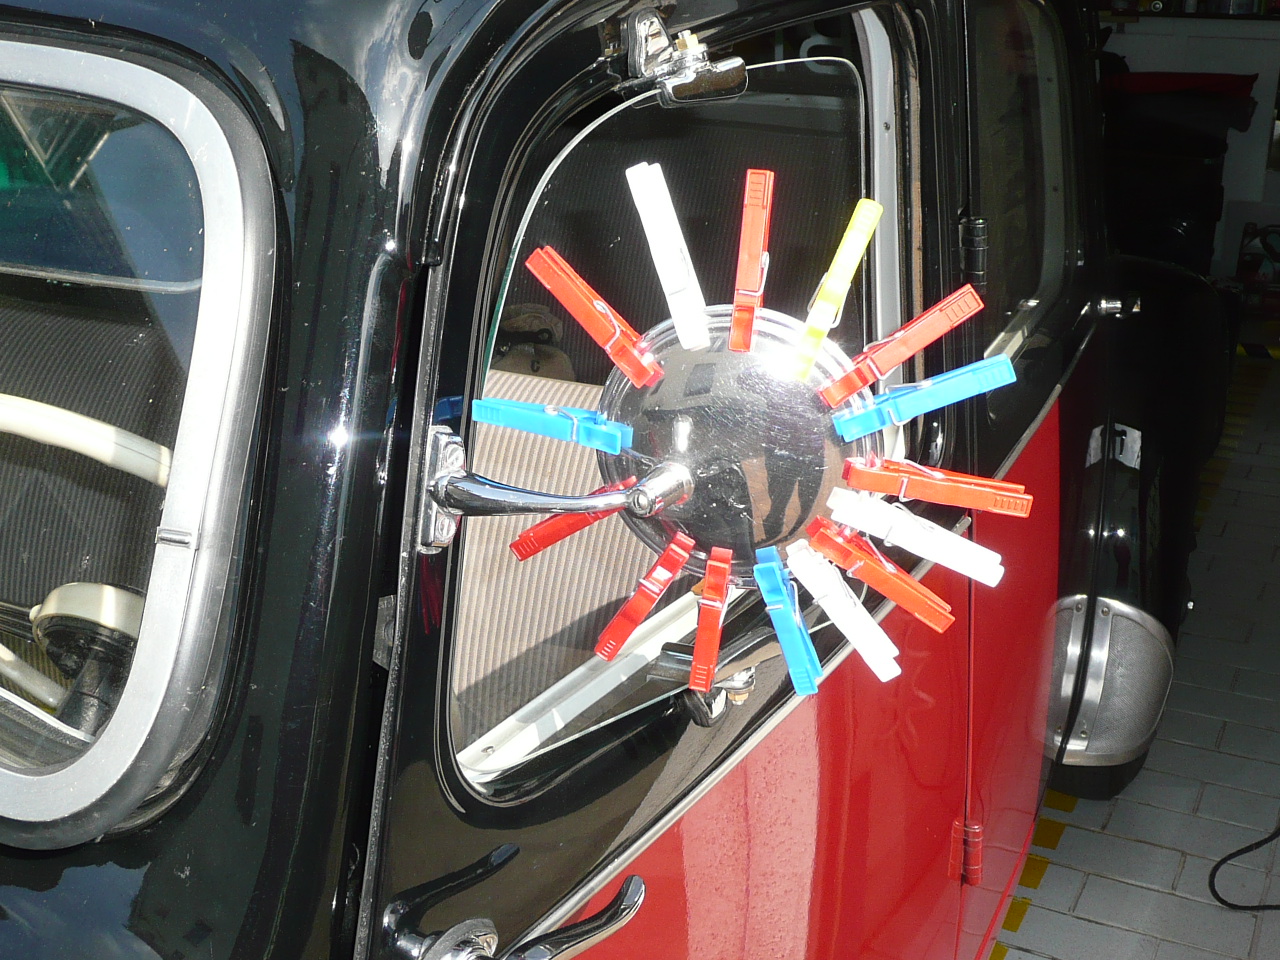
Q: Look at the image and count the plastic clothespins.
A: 15